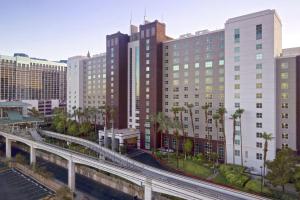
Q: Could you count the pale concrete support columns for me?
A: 4